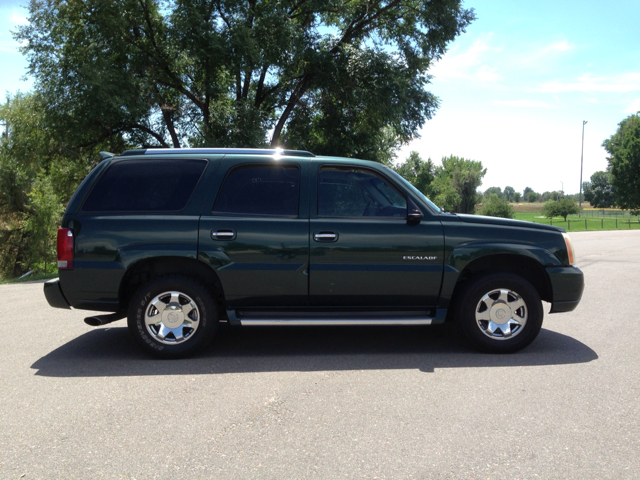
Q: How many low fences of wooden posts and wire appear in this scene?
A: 1